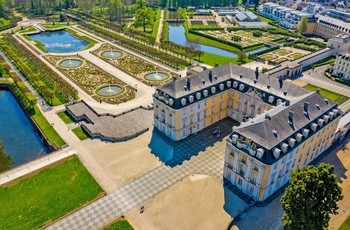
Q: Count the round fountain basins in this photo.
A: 4